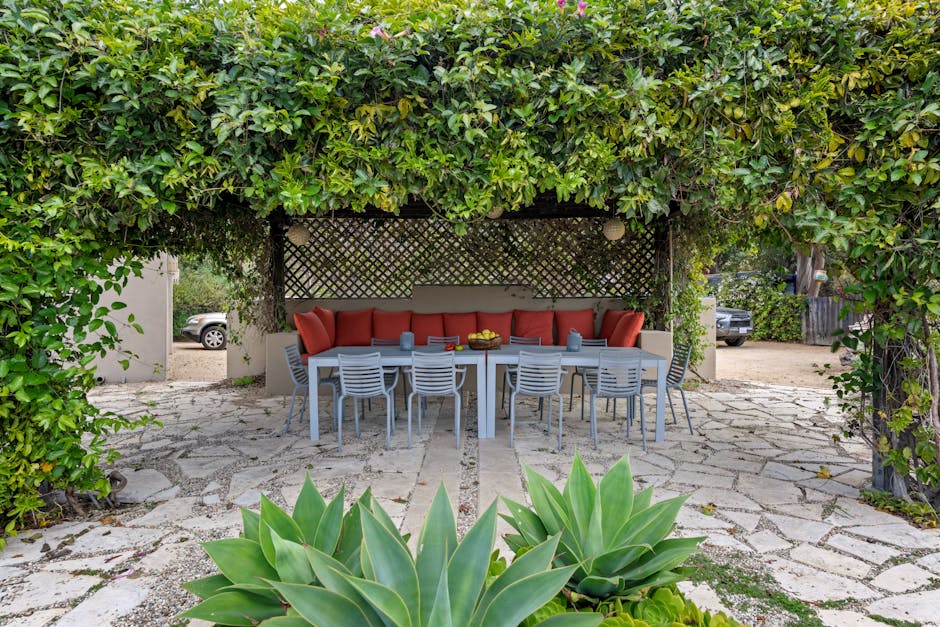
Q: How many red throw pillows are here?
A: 11